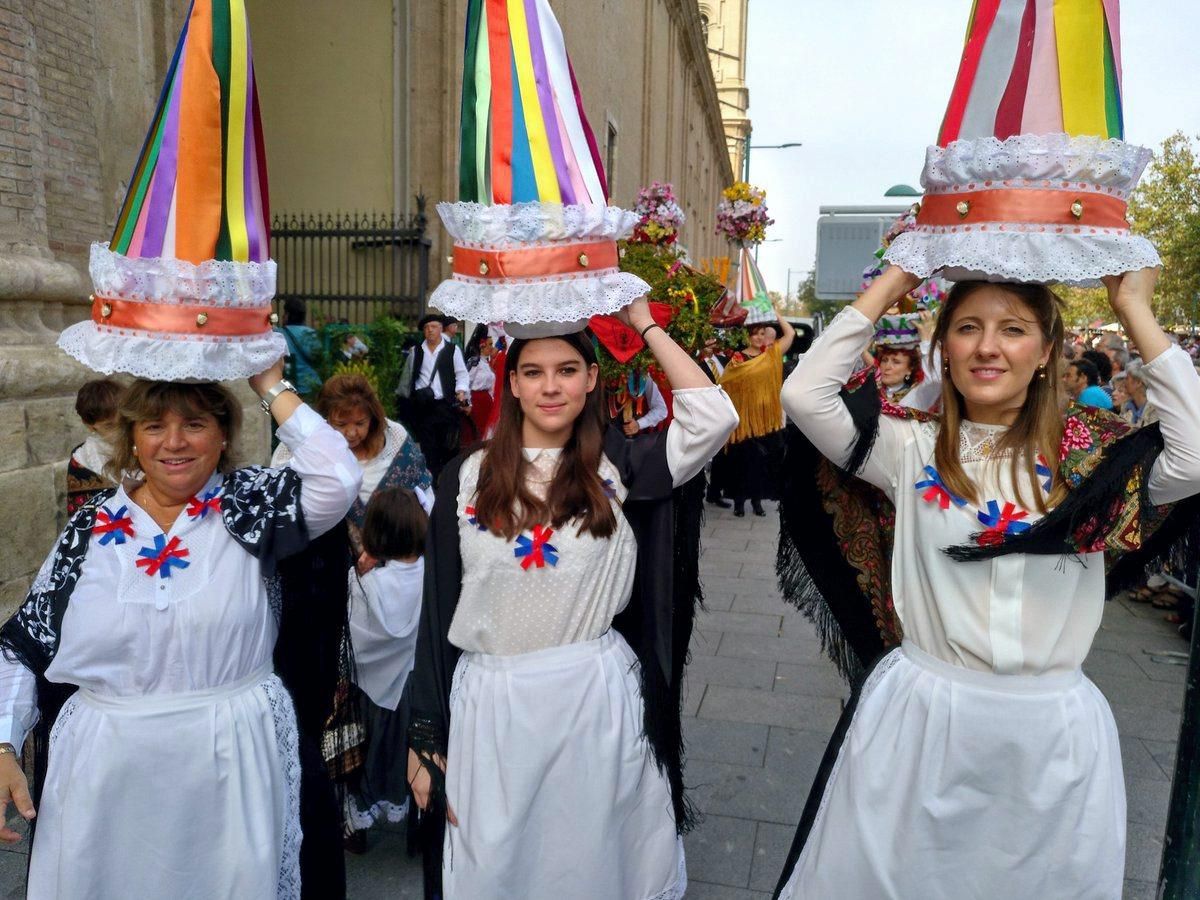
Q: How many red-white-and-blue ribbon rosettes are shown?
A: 9